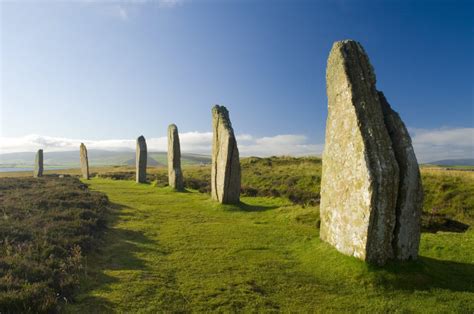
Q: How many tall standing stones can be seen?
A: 6